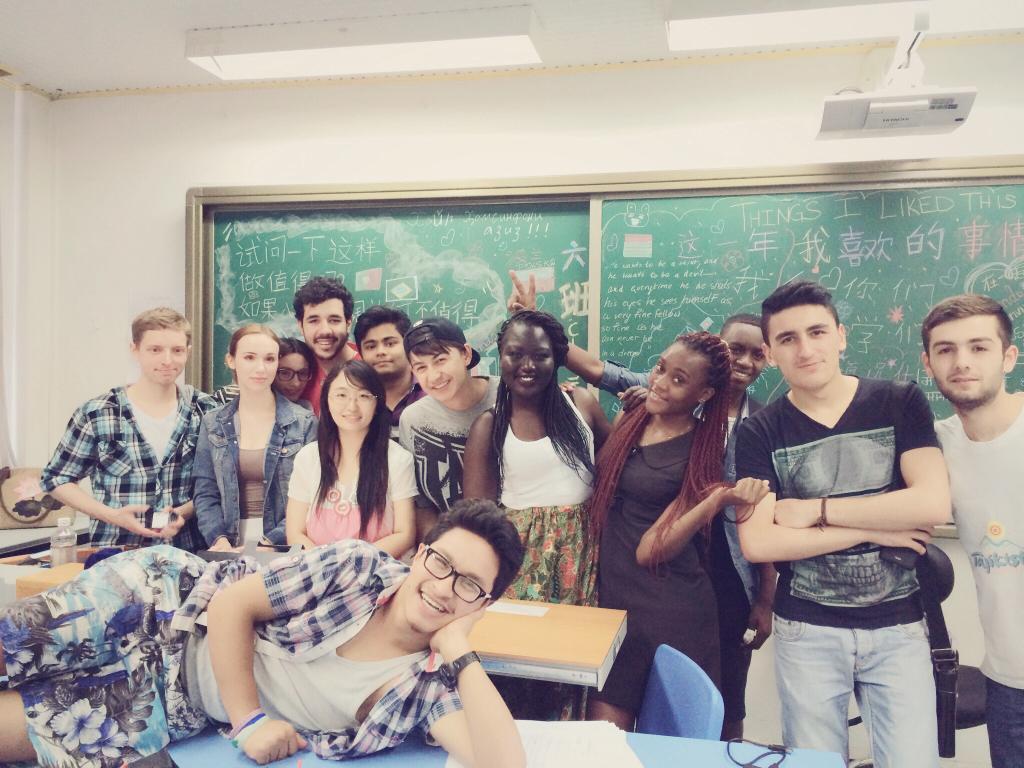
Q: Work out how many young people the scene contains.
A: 13